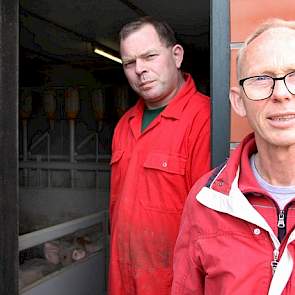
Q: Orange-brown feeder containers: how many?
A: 5